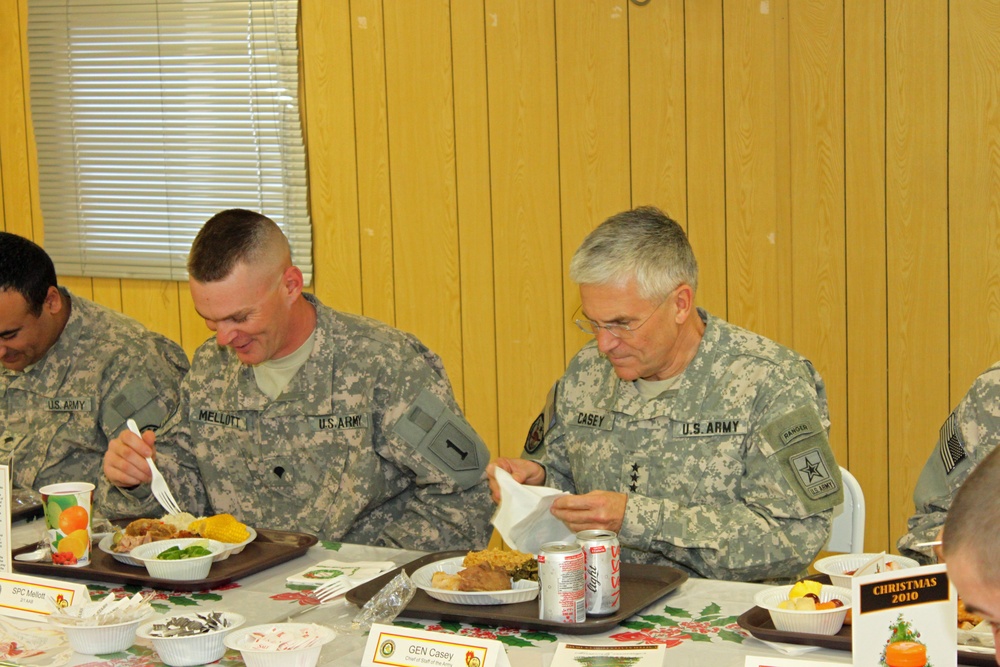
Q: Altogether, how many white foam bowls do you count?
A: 6